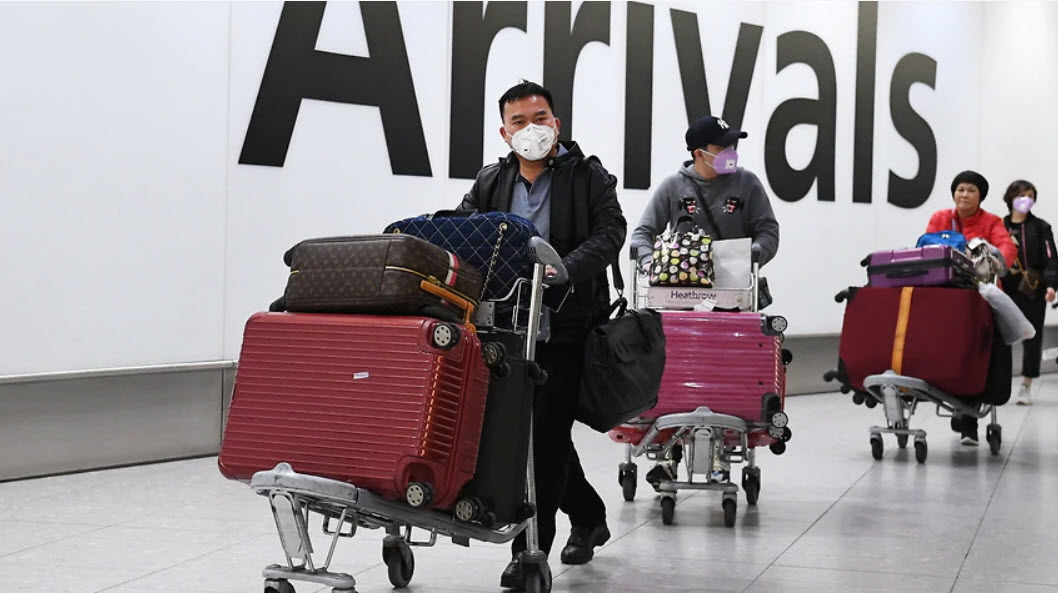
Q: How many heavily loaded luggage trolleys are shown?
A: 3